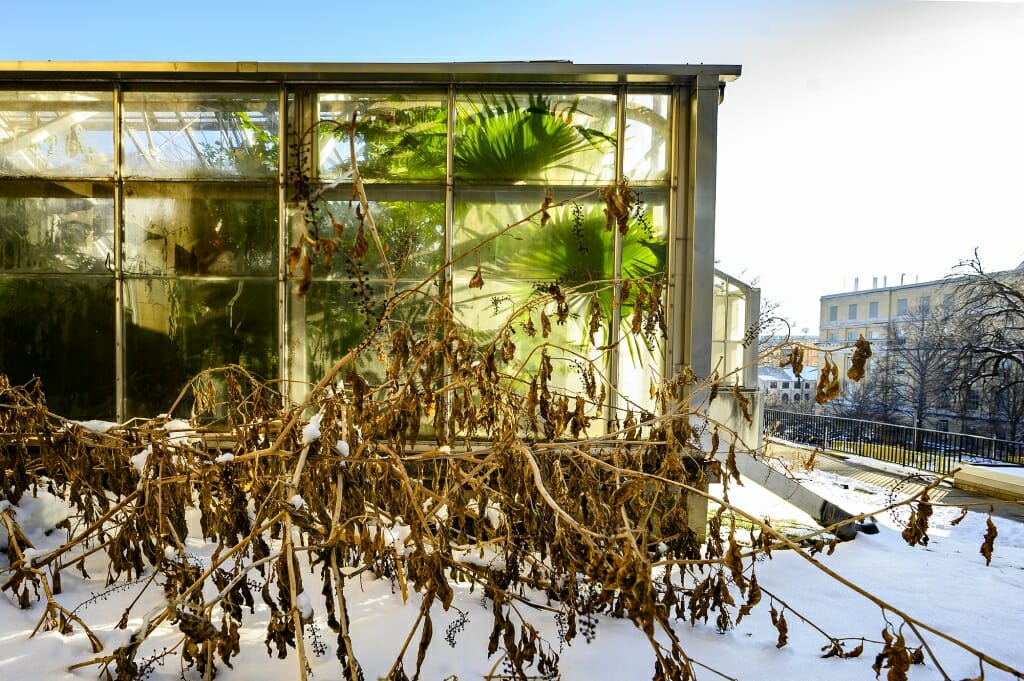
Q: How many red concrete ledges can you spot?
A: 0